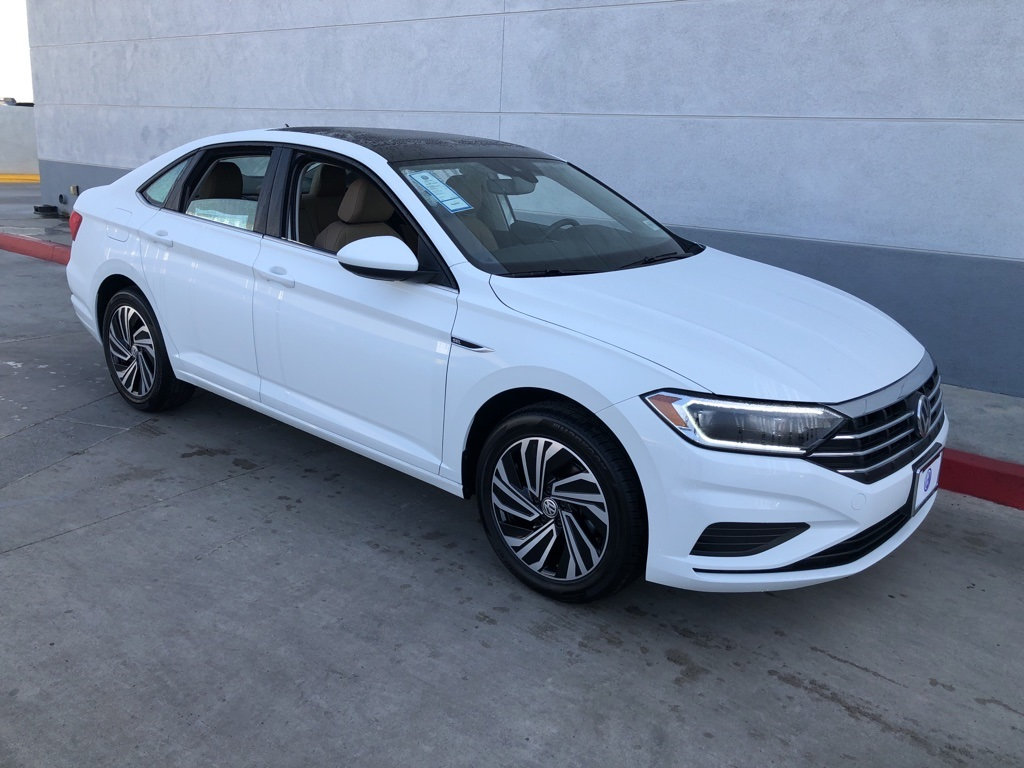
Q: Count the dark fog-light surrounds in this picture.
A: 1